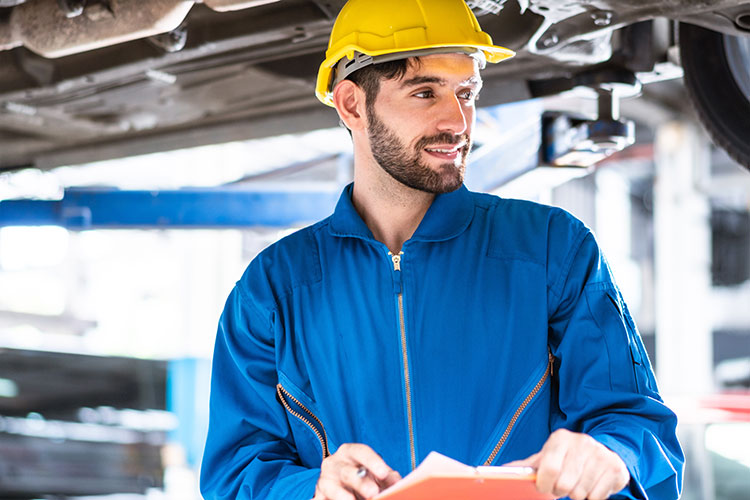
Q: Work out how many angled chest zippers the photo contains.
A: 2